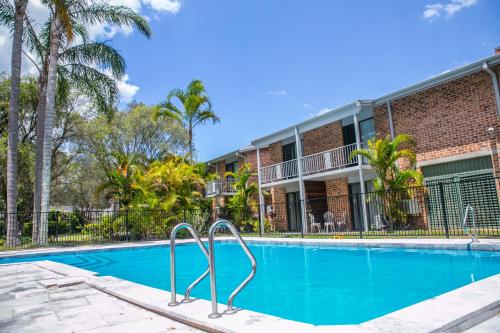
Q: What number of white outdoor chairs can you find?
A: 3